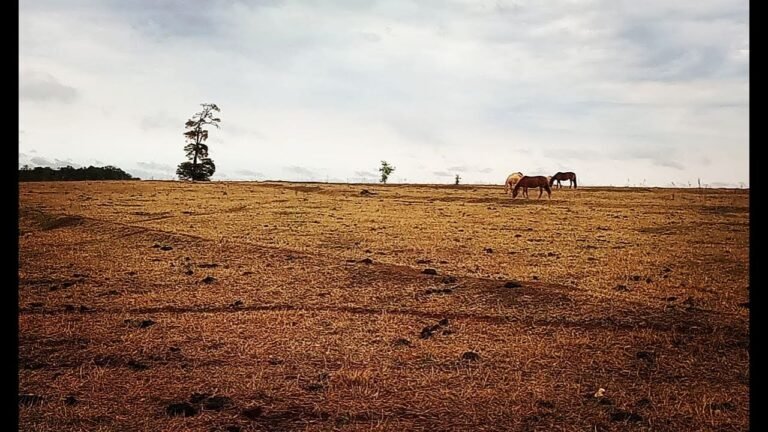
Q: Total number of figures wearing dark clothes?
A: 0